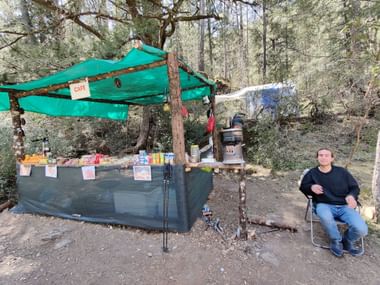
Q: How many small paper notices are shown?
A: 4